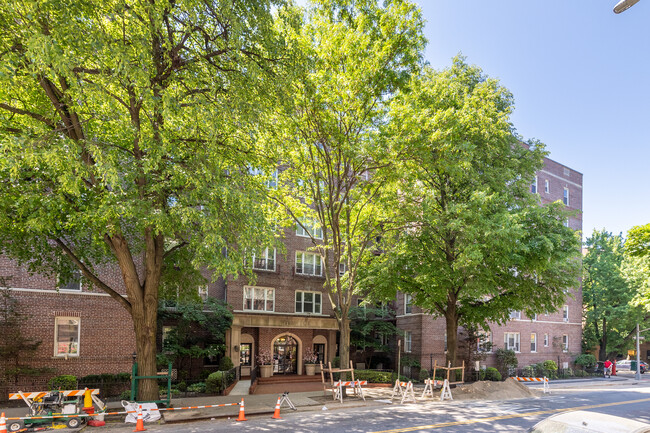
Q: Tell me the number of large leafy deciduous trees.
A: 3